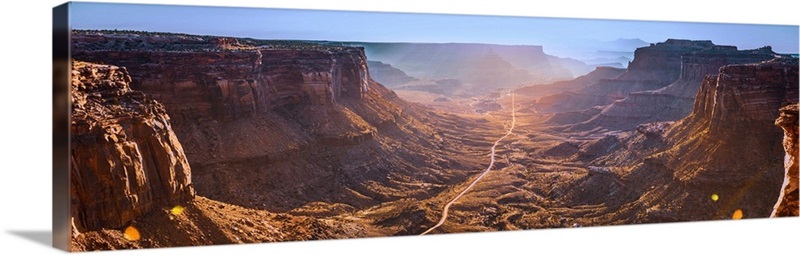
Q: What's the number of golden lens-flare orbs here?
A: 4